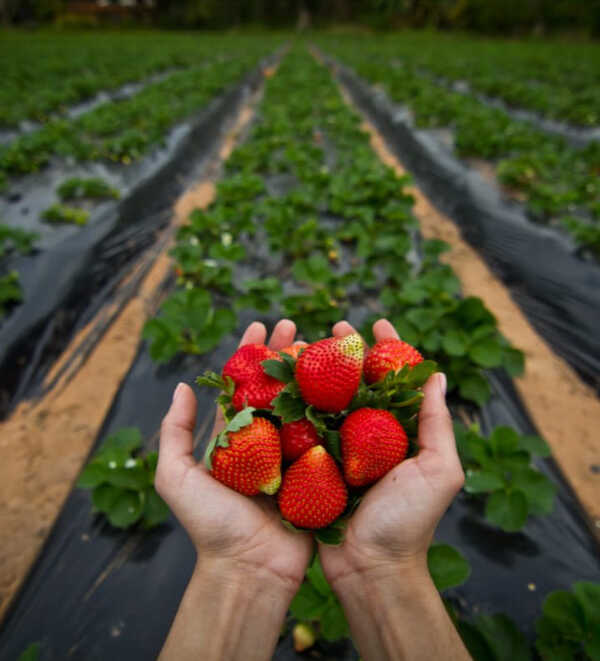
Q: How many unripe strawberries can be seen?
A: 1